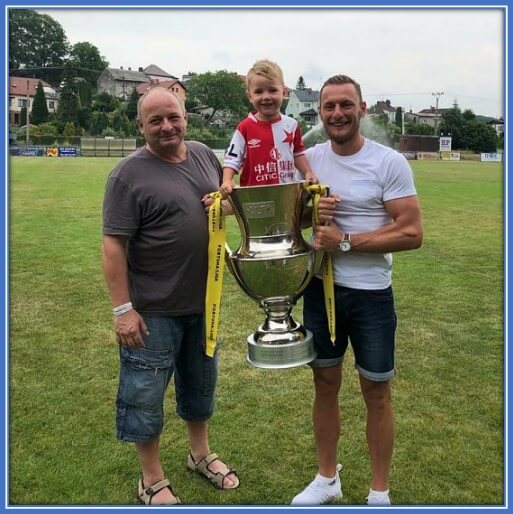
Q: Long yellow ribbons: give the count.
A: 2